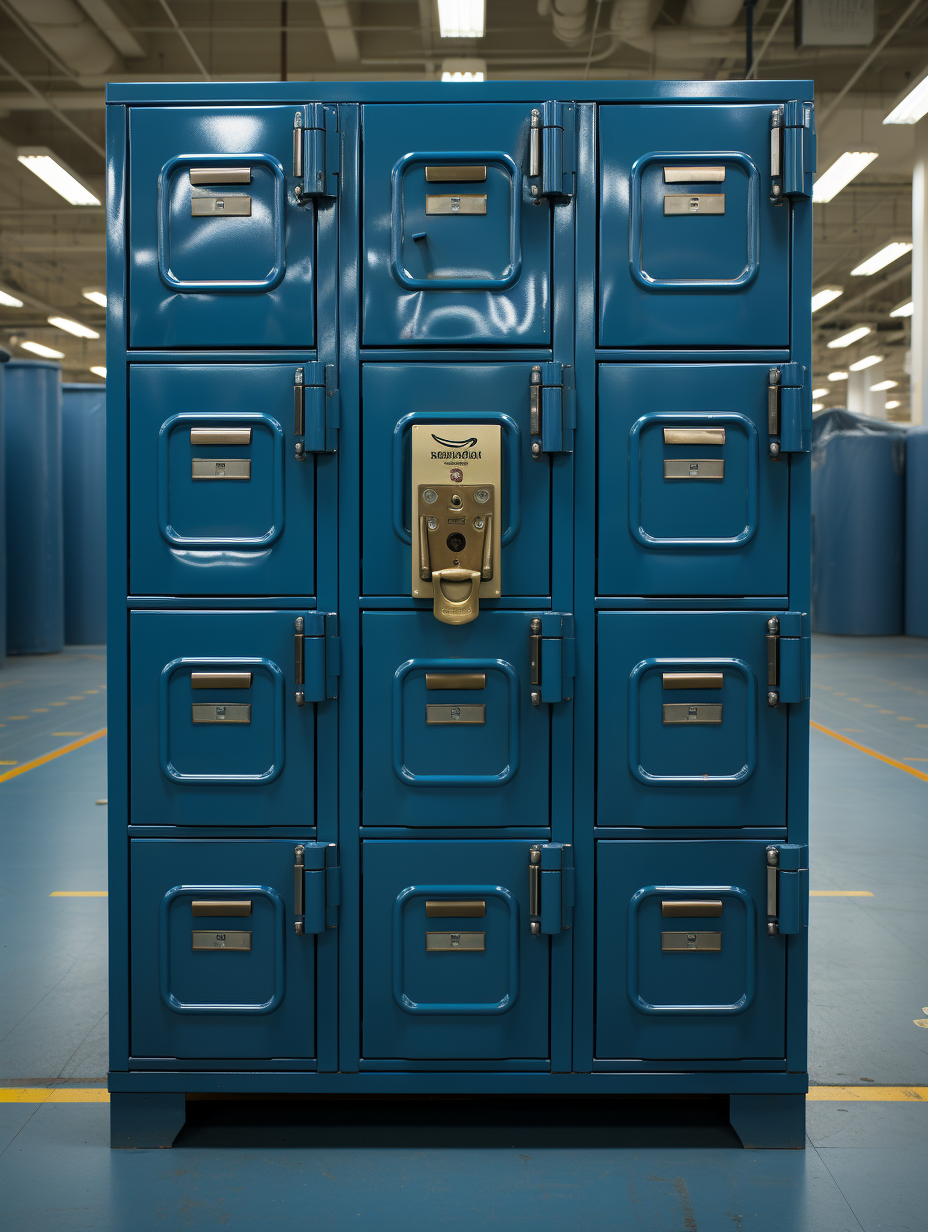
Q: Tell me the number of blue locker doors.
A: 12